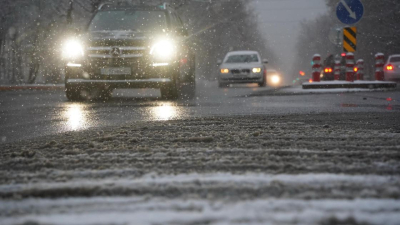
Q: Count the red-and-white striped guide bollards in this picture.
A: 5